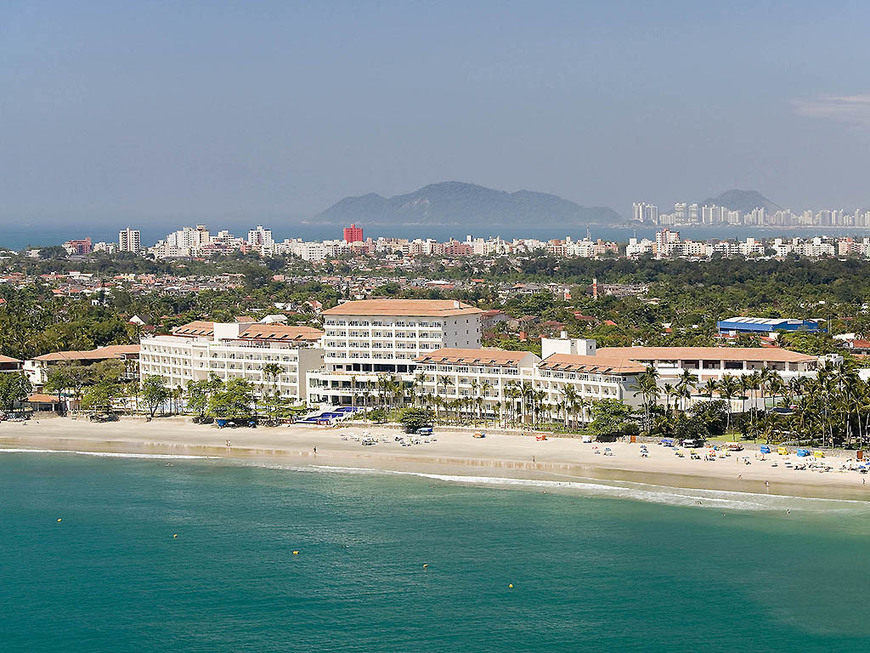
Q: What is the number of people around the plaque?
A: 0